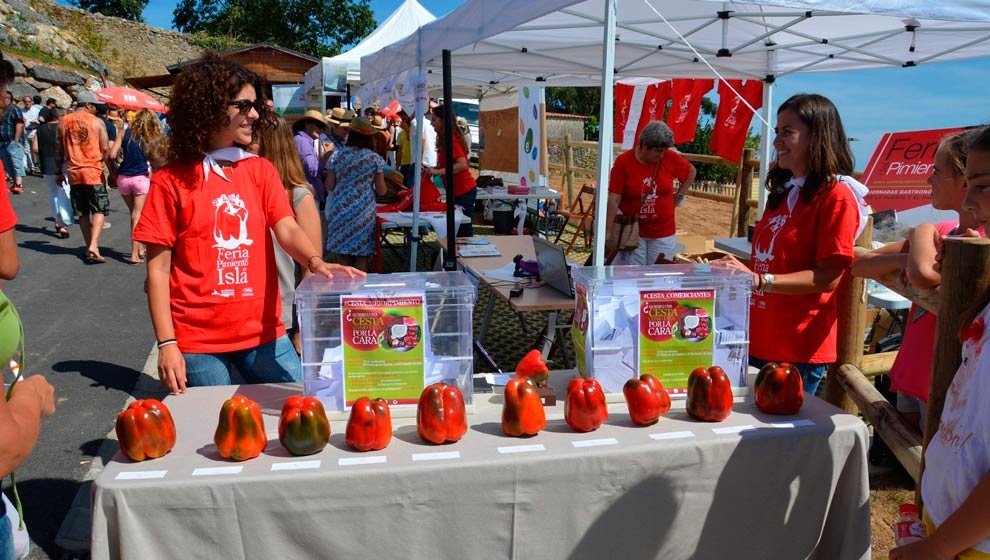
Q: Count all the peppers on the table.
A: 11